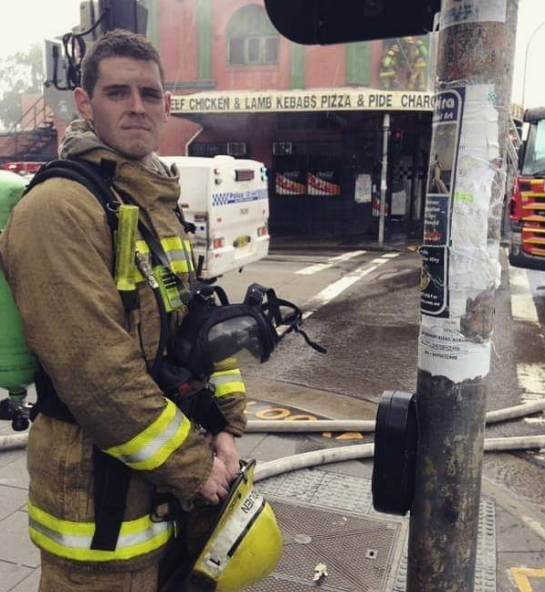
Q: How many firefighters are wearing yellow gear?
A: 3